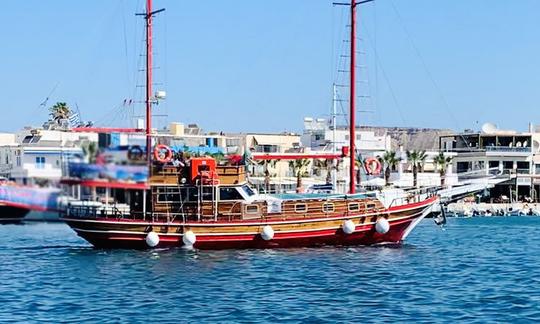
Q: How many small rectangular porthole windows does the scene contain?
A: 5